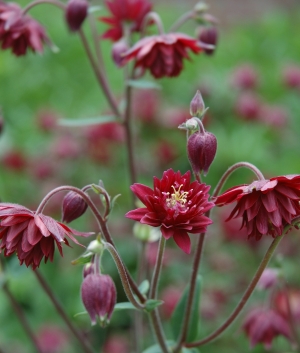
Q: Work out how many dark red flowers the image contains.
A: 6